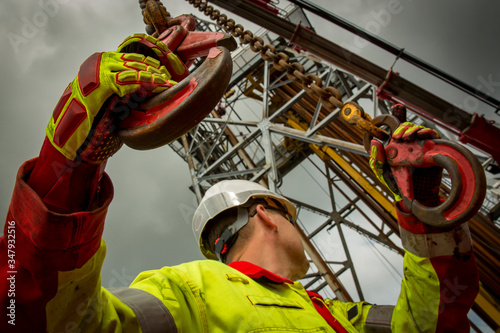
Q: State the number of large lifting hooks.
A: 2